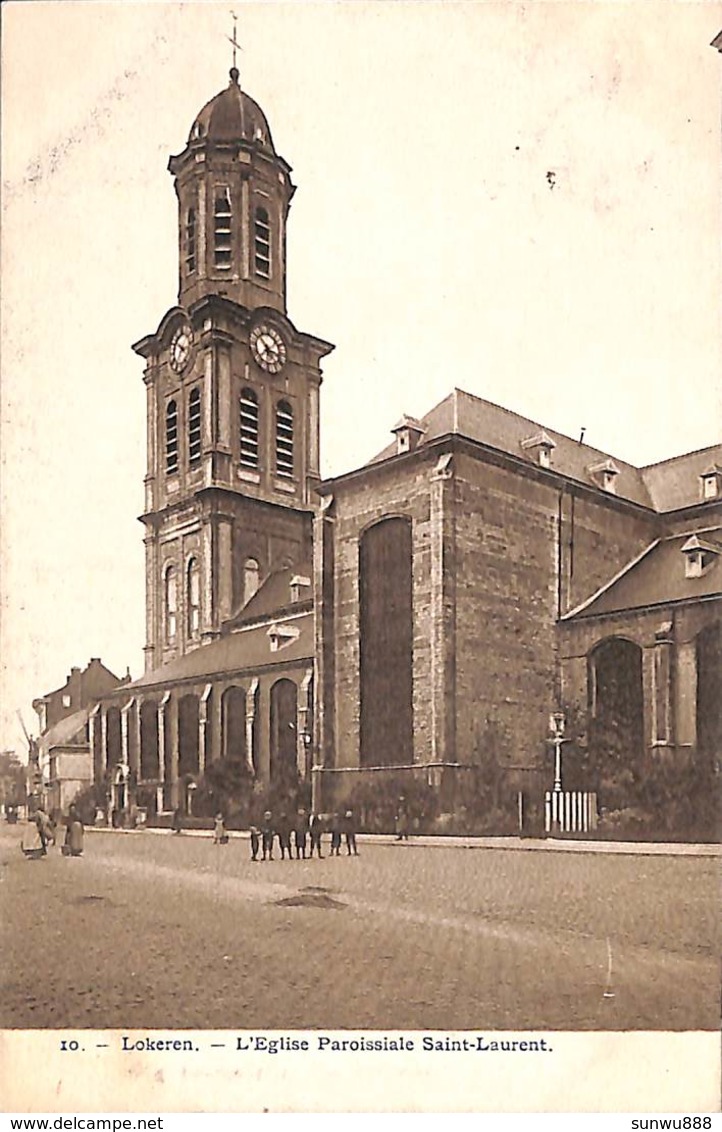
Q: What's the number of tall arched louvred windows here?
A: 7